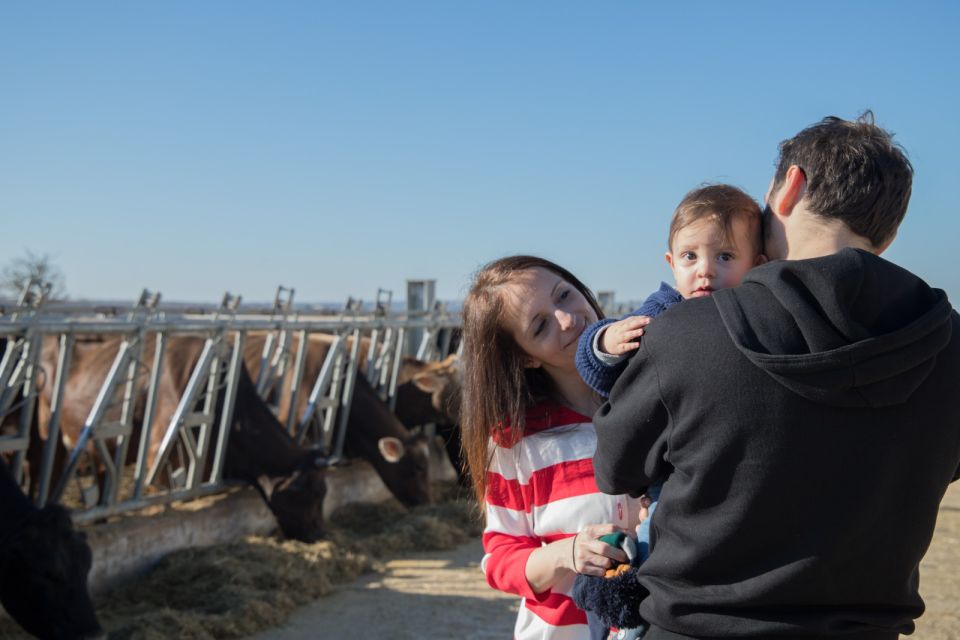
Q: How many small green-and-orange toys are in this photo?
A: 1